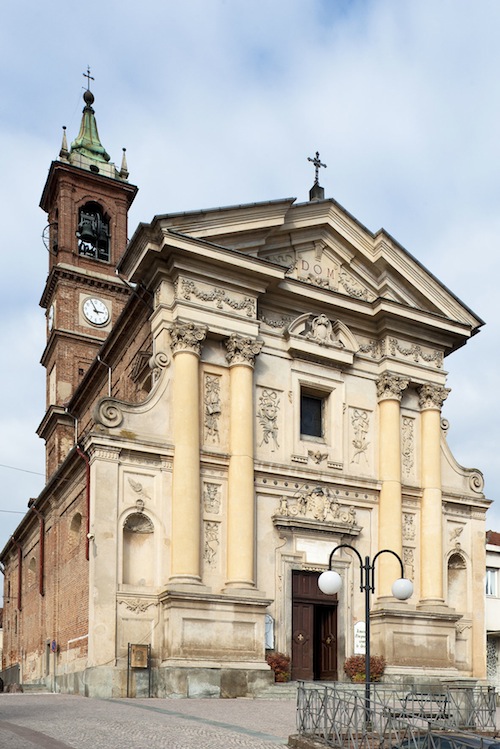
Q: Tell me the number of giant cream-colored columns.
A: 4